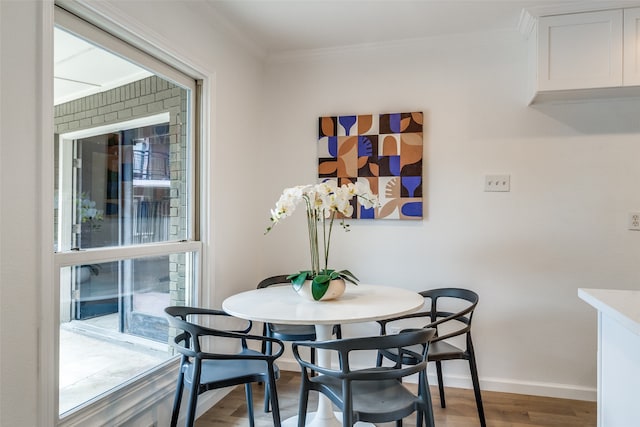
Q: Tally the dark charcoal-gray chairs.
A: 4